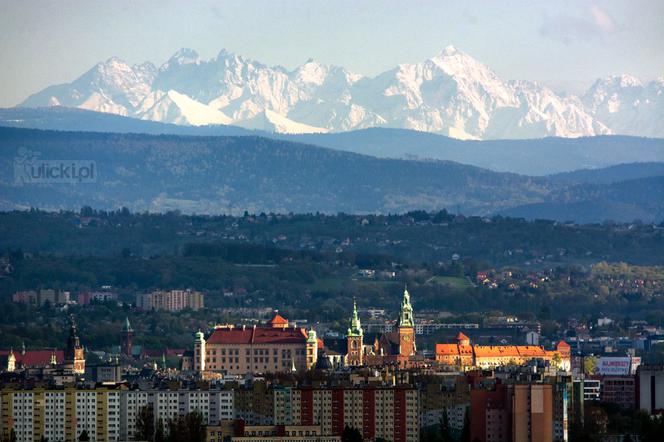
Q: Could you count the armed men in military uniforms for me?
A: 0